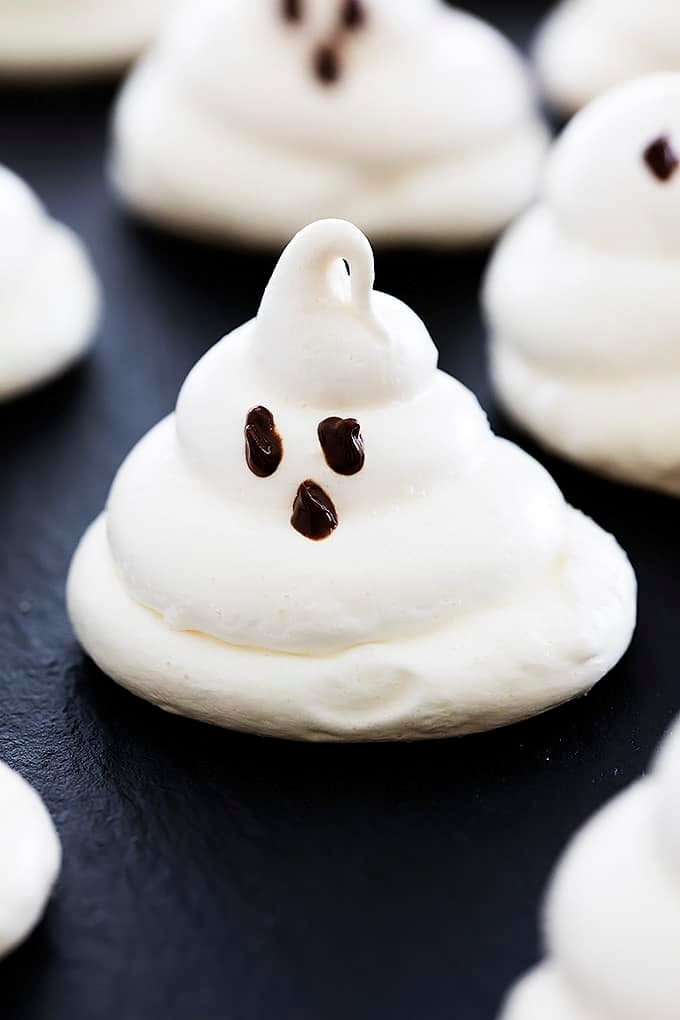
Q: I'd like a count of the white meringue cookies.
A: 8